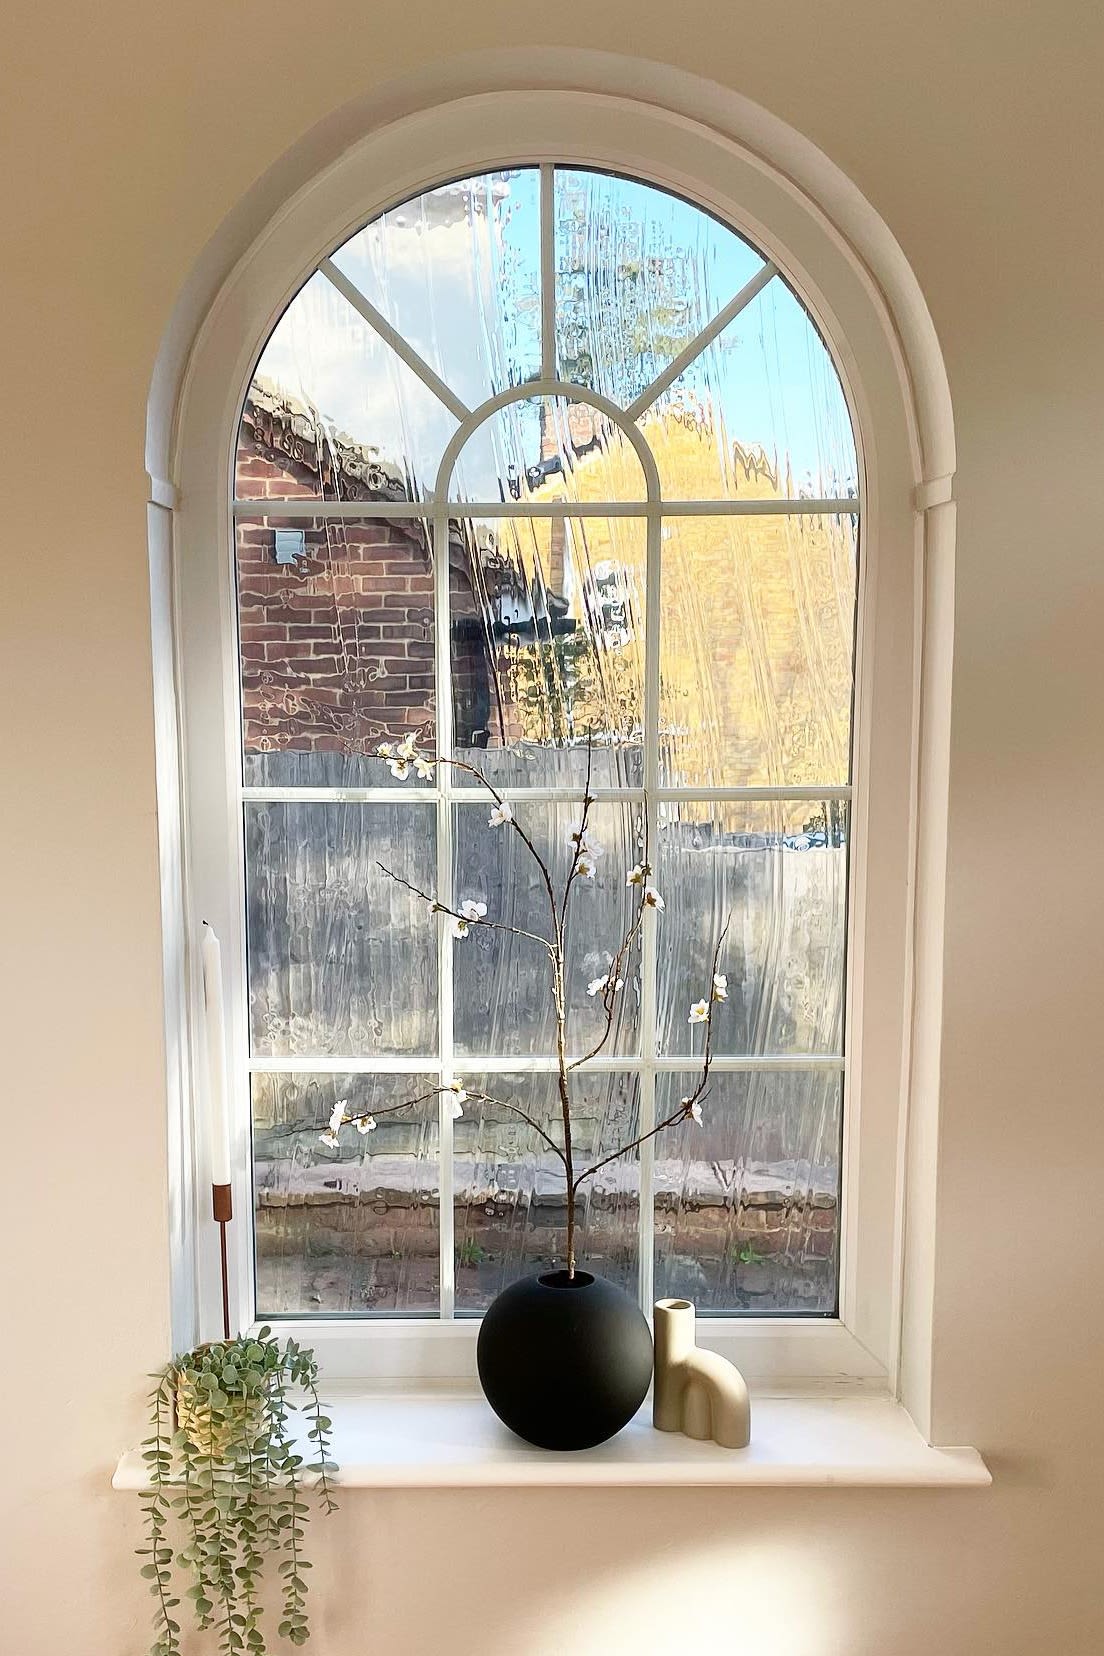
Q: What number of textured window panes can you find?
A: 14